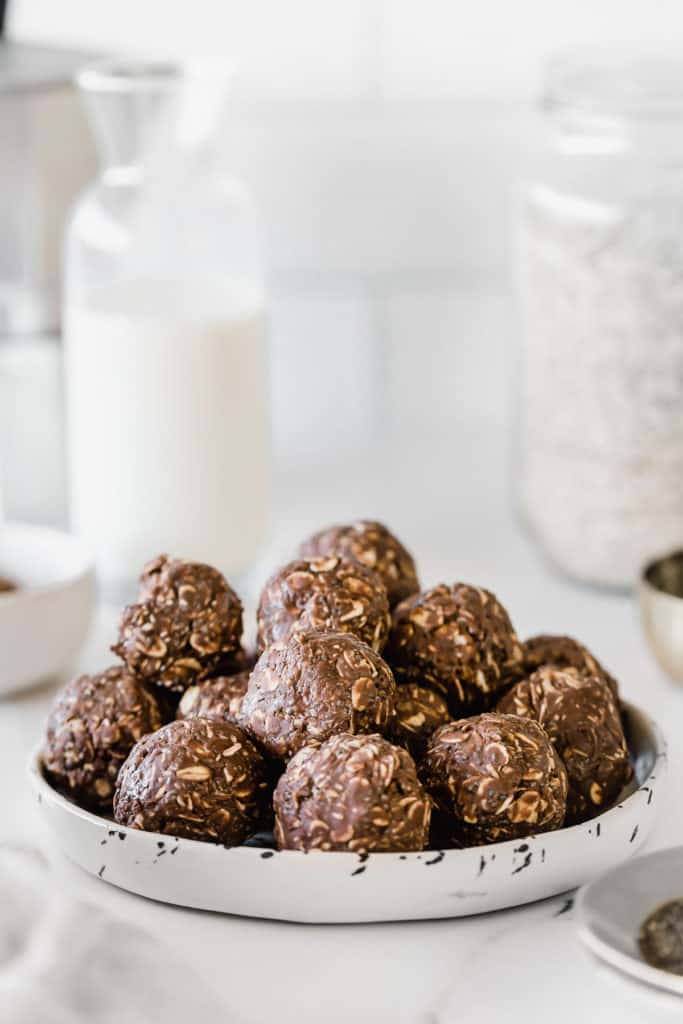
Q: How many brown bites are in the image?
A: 13